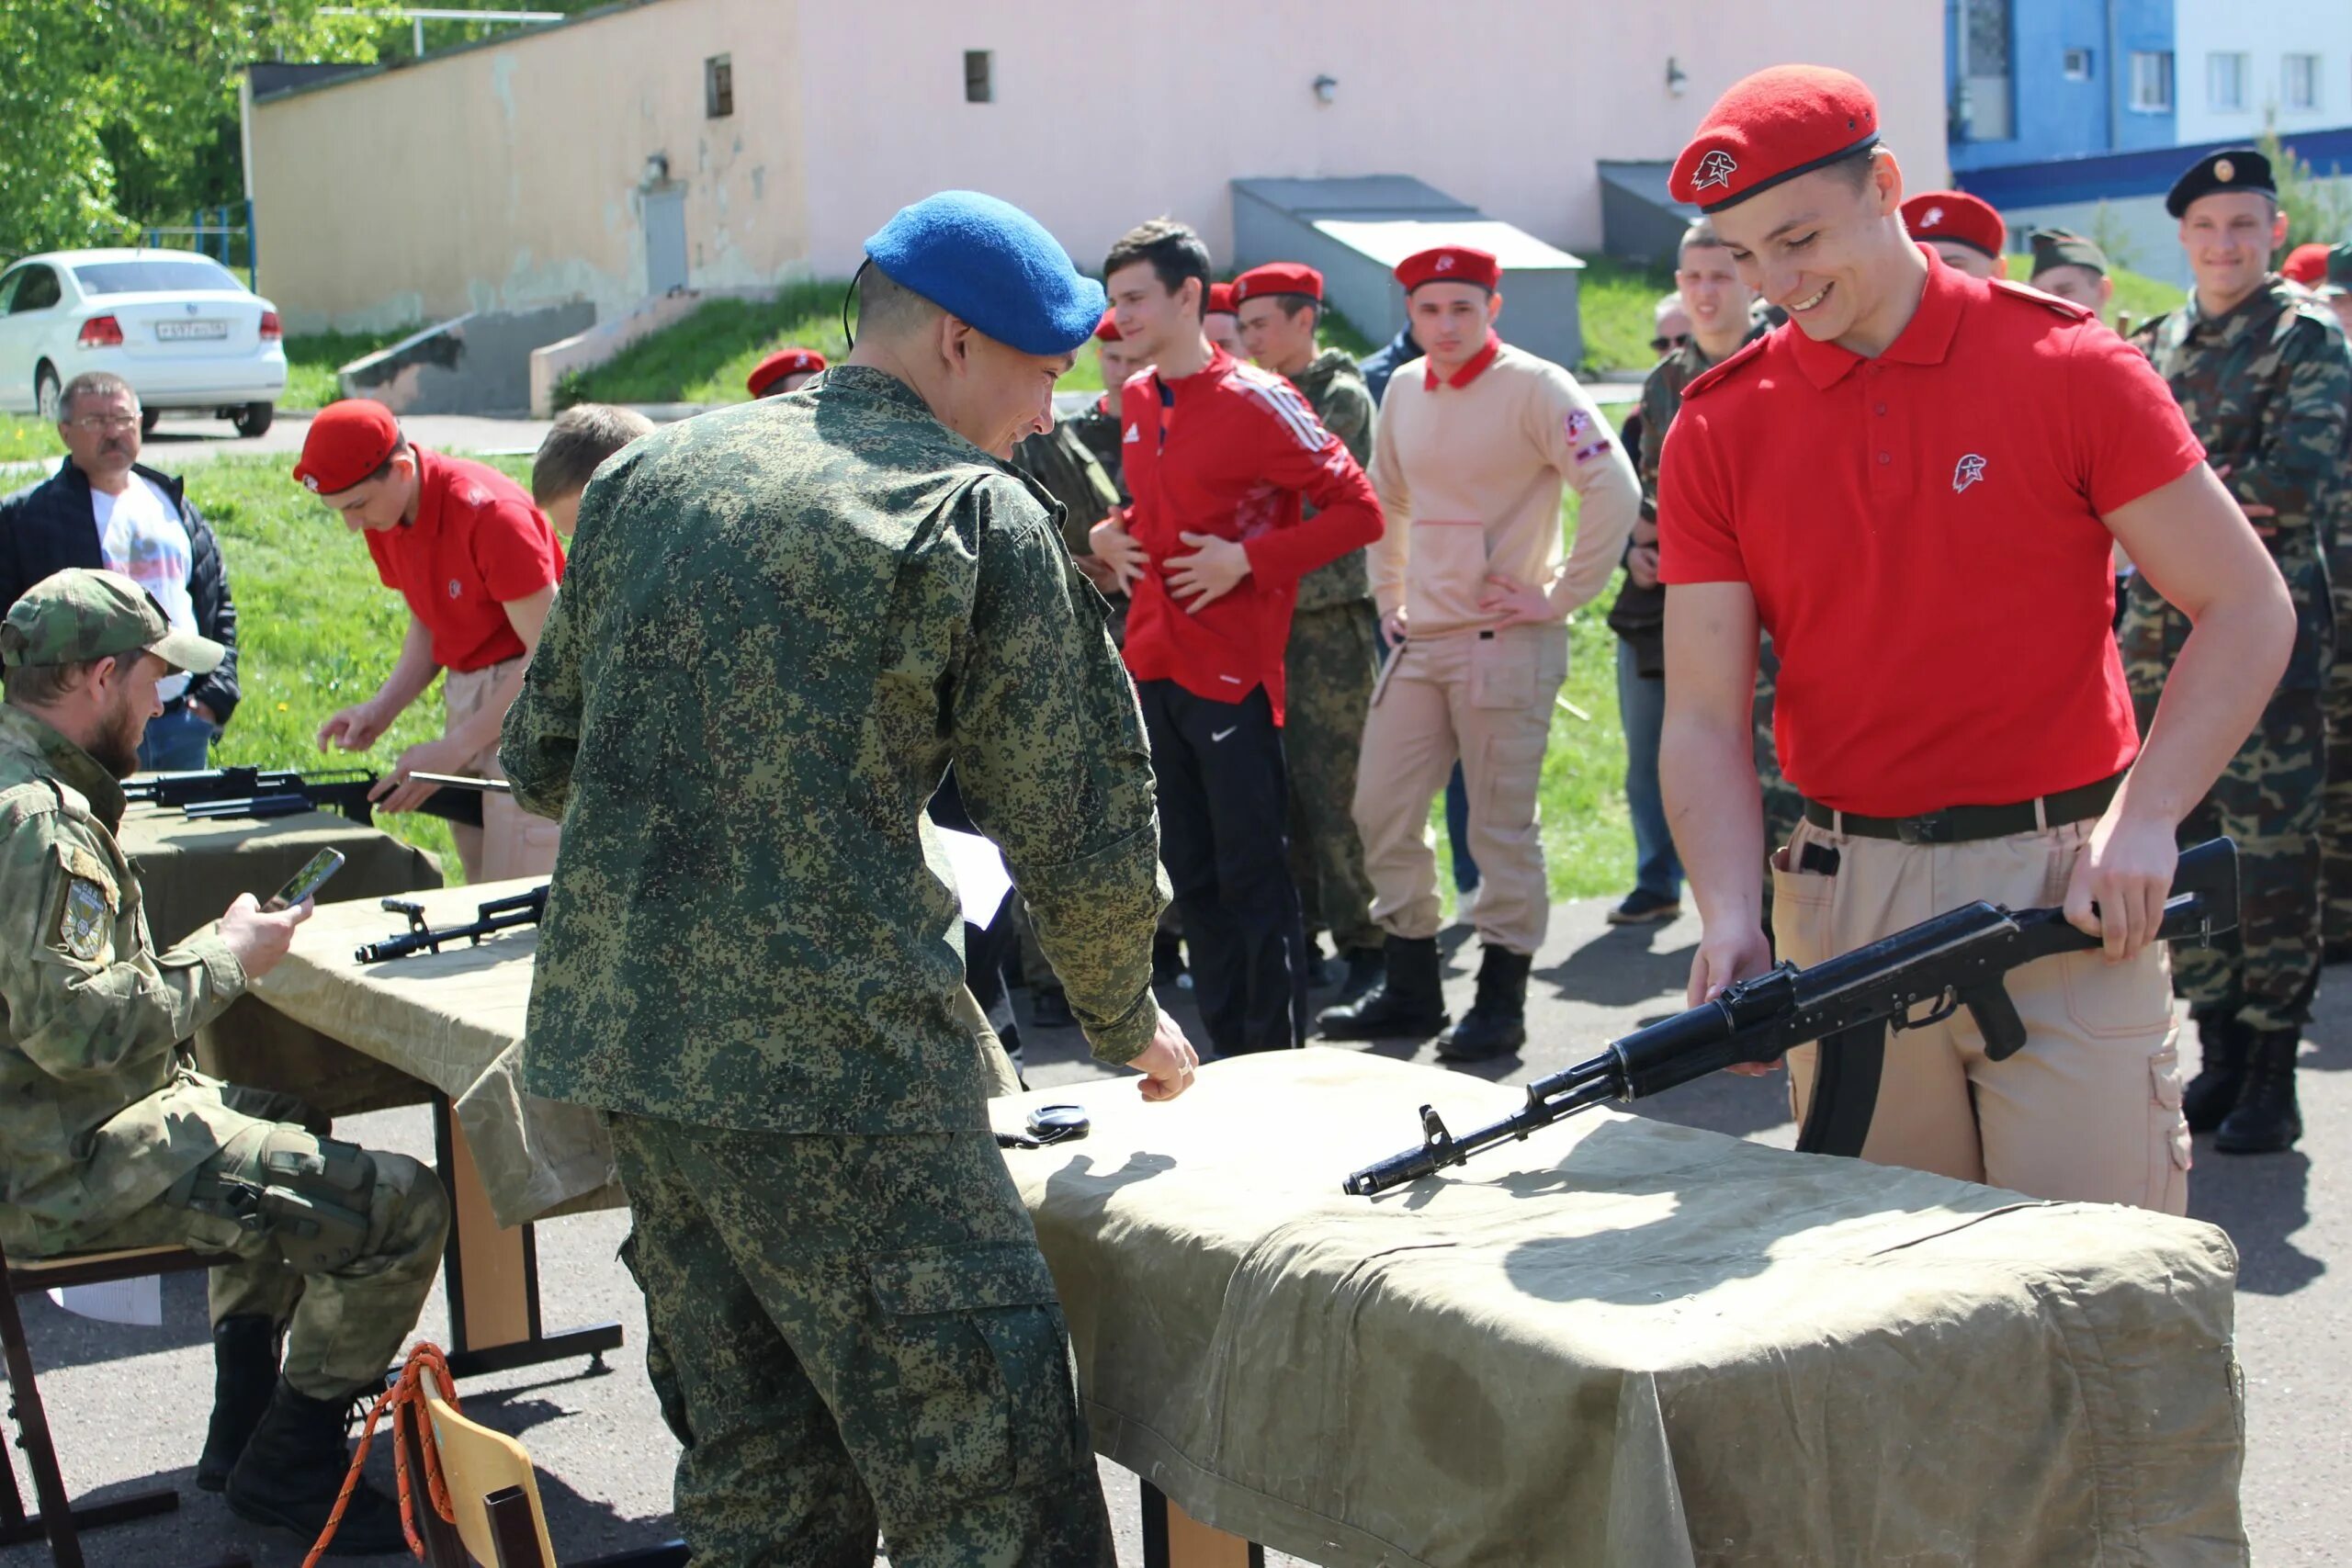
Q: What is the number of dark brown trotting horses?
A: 0